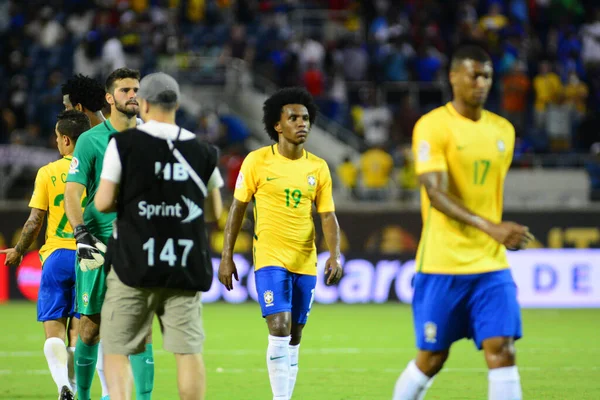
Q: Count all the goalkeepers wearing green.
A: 1